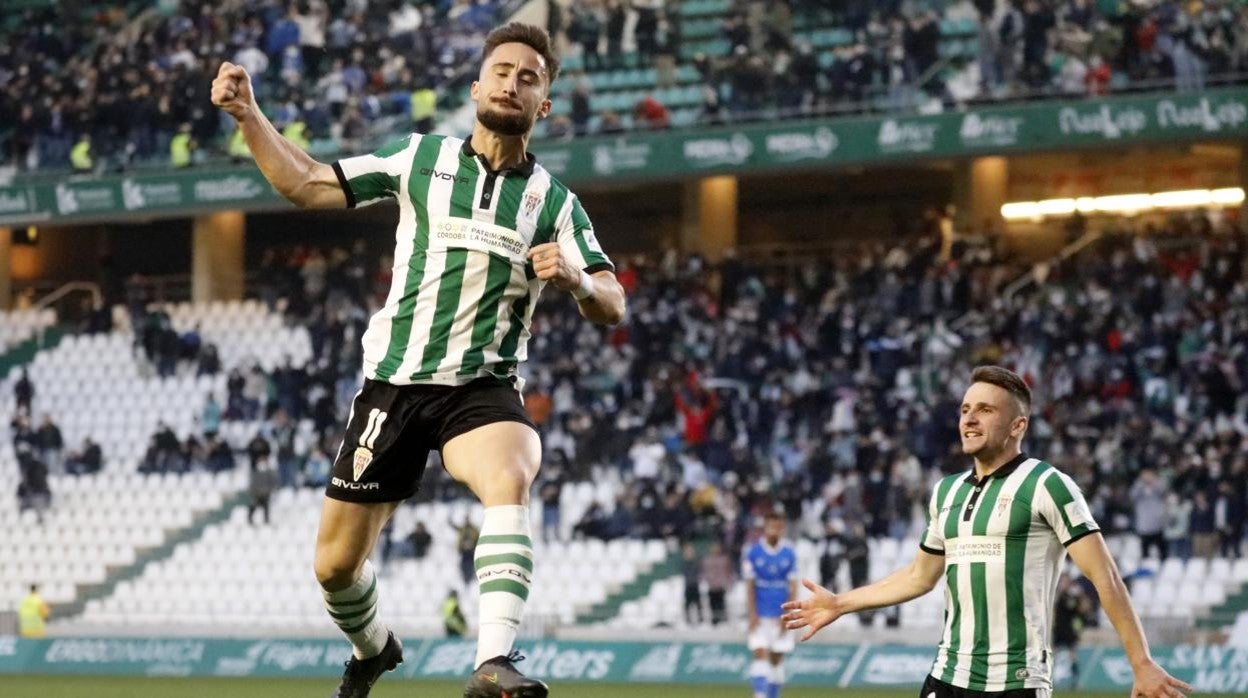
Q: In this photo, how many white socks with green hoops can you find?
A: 2